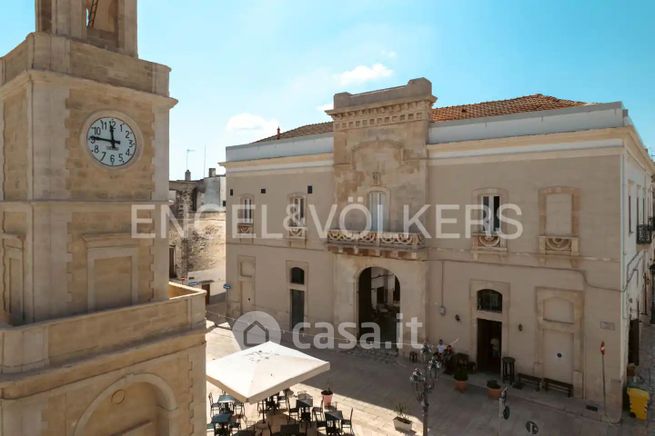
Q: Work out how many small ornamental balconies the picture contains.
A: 4